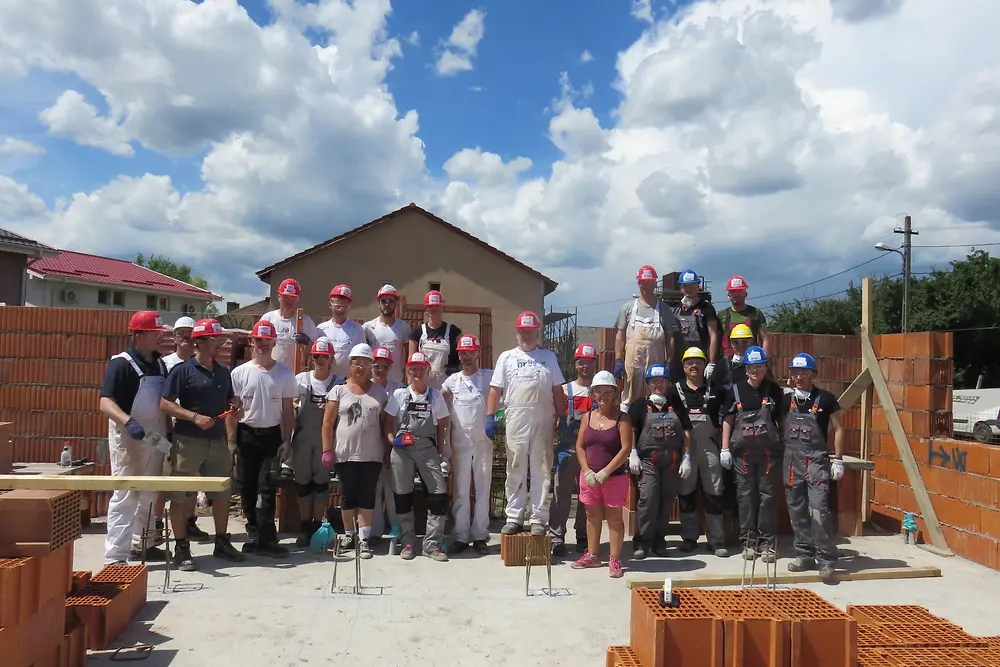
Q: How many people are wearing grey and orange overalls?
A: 4